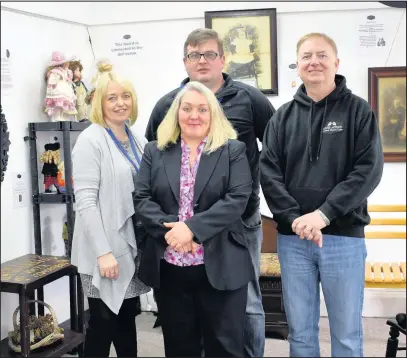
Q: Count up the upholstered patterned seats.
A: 1